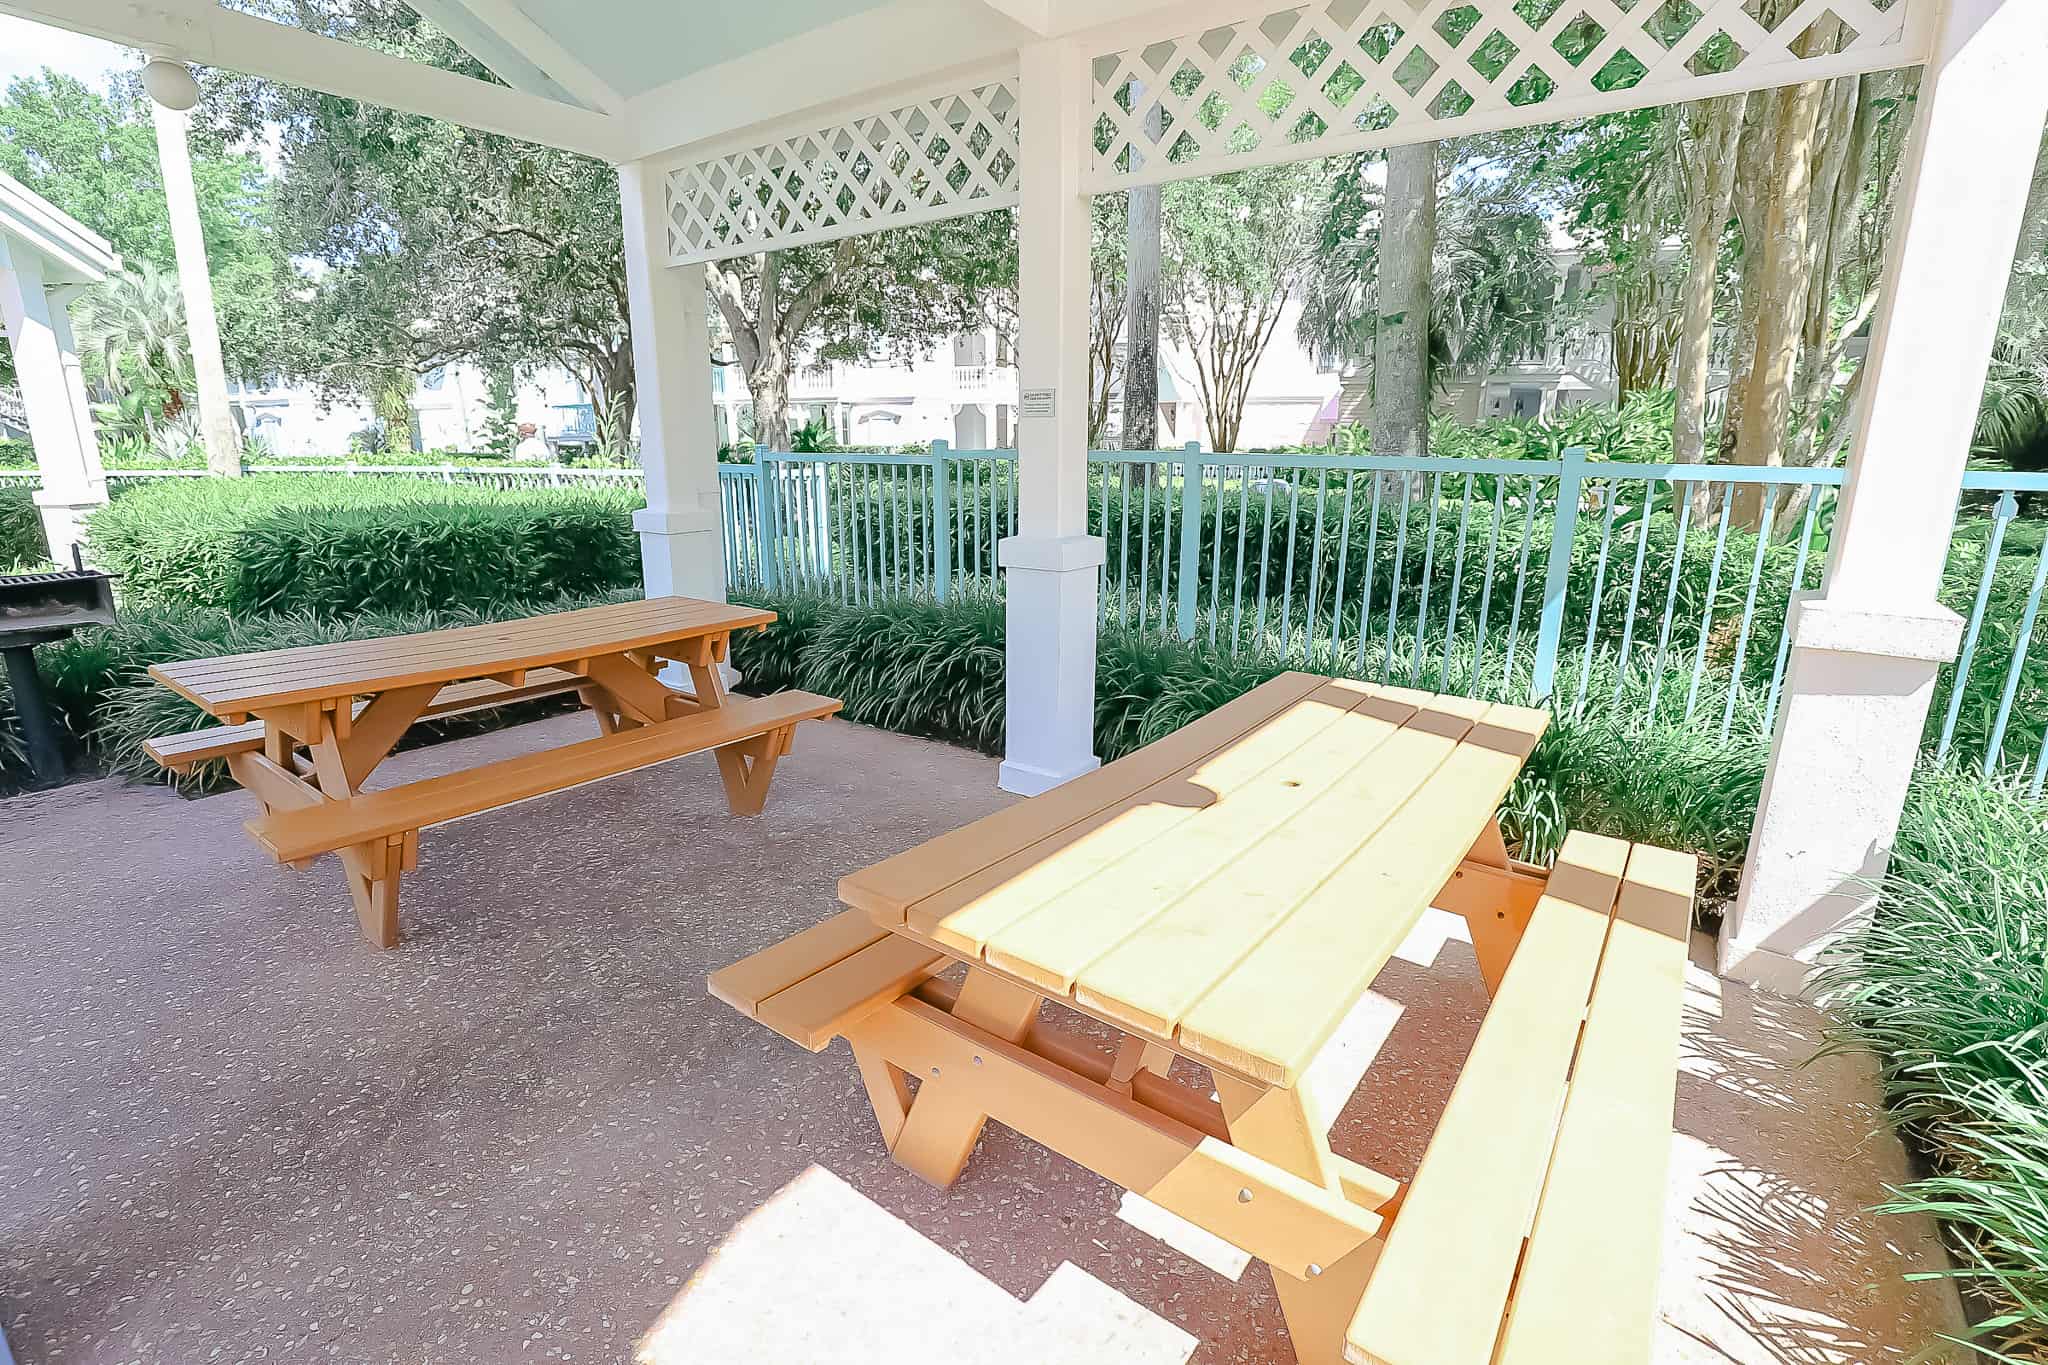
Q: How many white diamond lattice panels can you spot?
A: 2